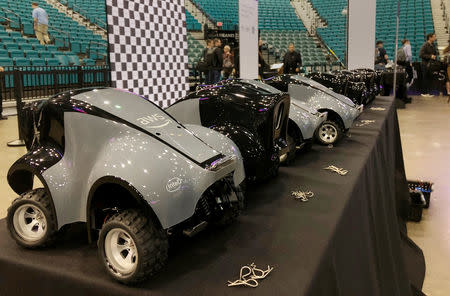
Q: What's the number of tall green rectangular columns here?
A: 0